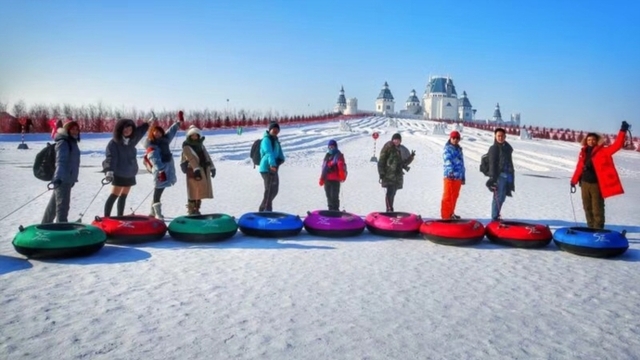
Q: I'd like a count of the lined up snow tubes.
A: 9